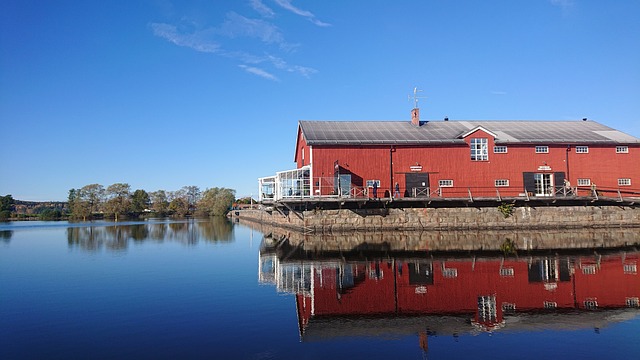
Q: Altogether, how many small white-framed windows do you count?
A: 9